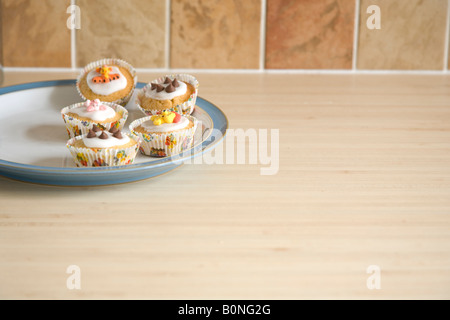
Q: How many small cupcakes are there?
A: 5